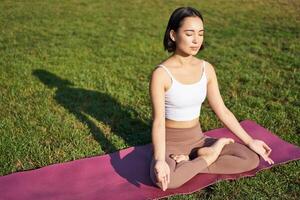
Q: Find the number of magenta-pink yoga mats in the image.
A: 1